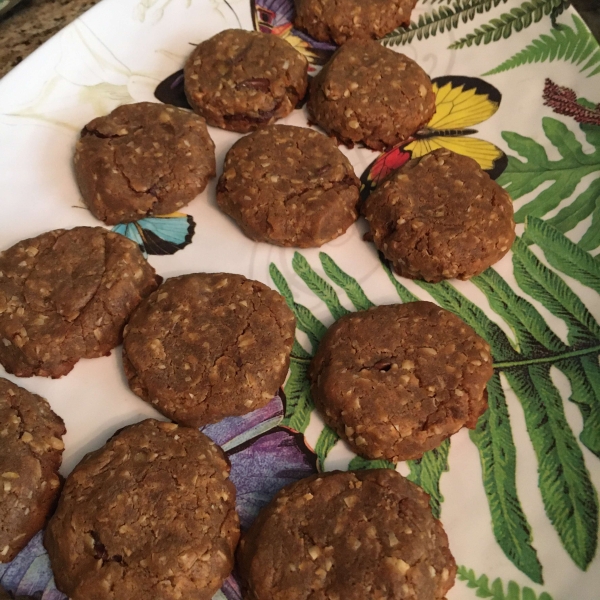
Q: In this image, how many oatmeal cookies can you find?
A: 12